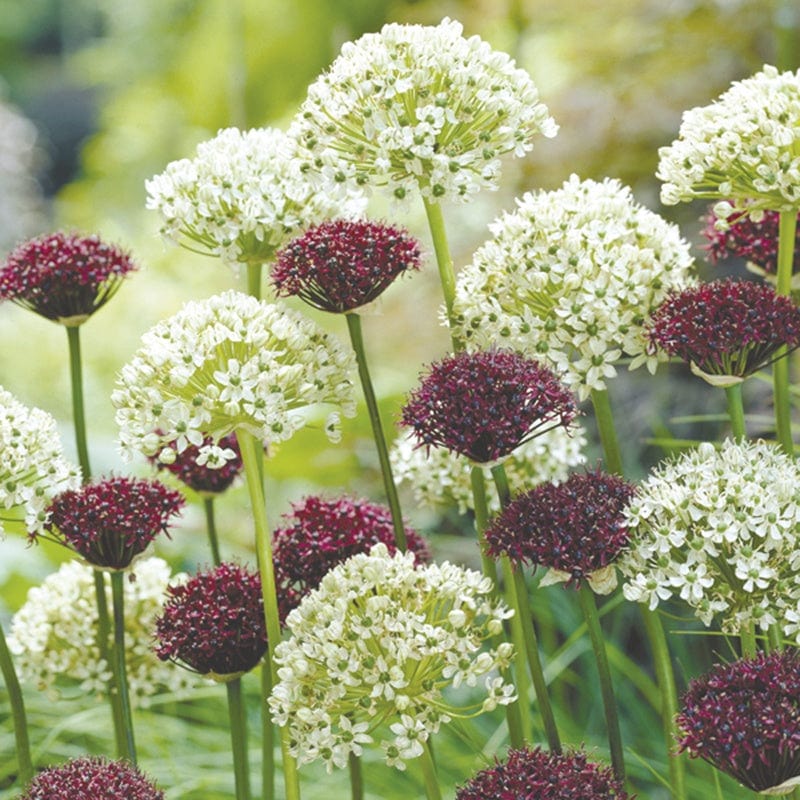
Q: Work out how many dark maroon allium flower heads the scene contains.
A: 13